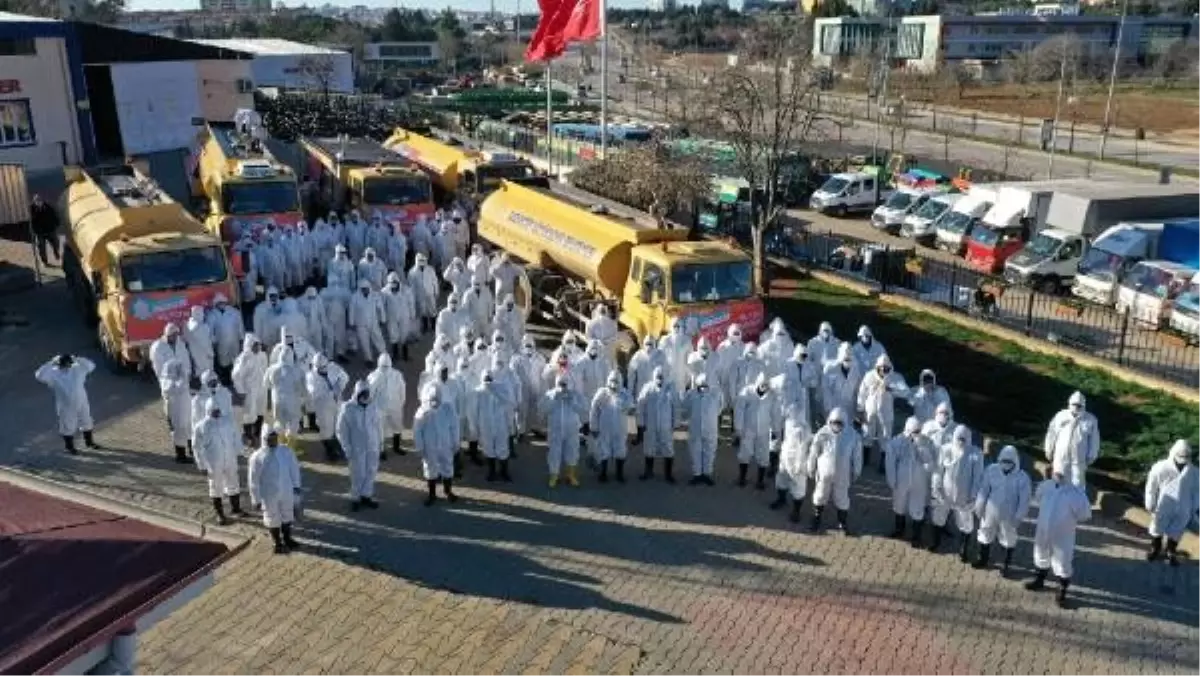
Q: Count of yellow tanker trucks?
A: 5